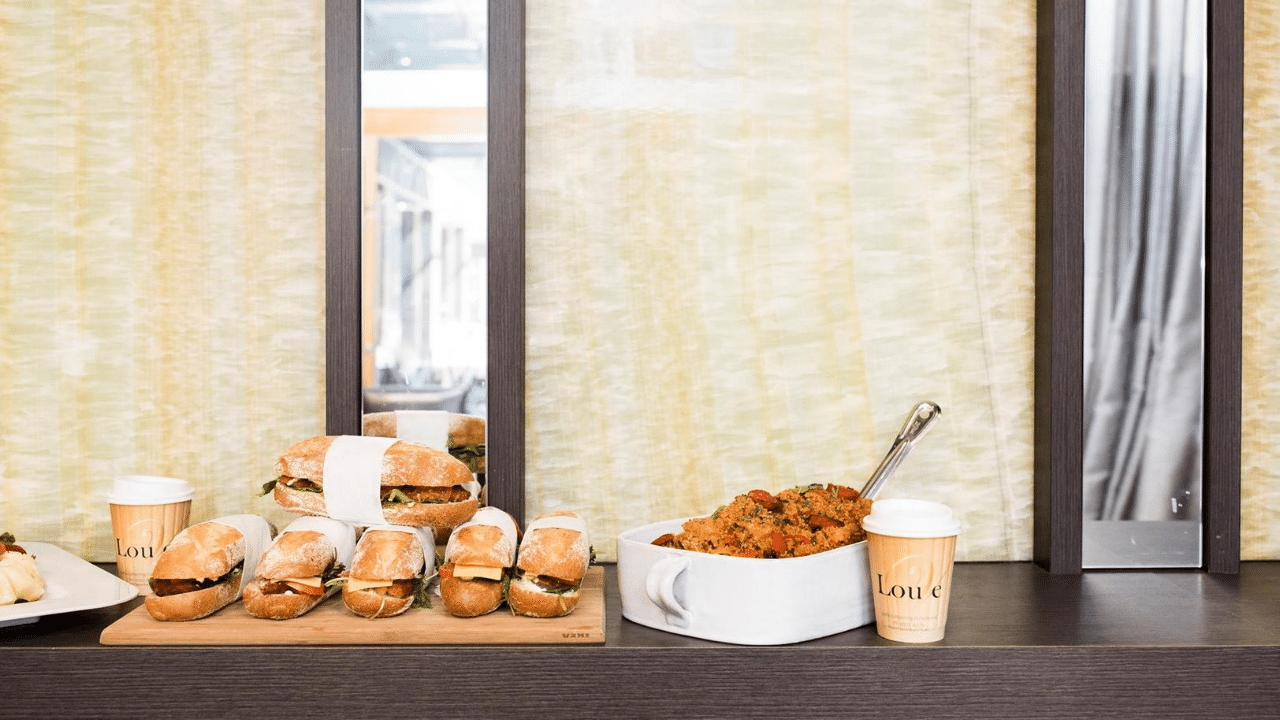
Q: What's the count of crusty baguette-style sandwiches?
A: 6